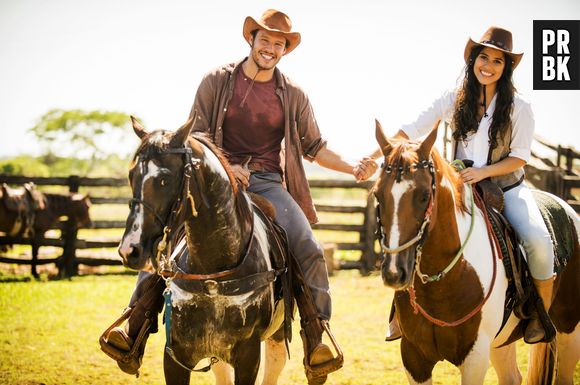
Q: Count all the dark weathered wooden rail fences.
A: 1